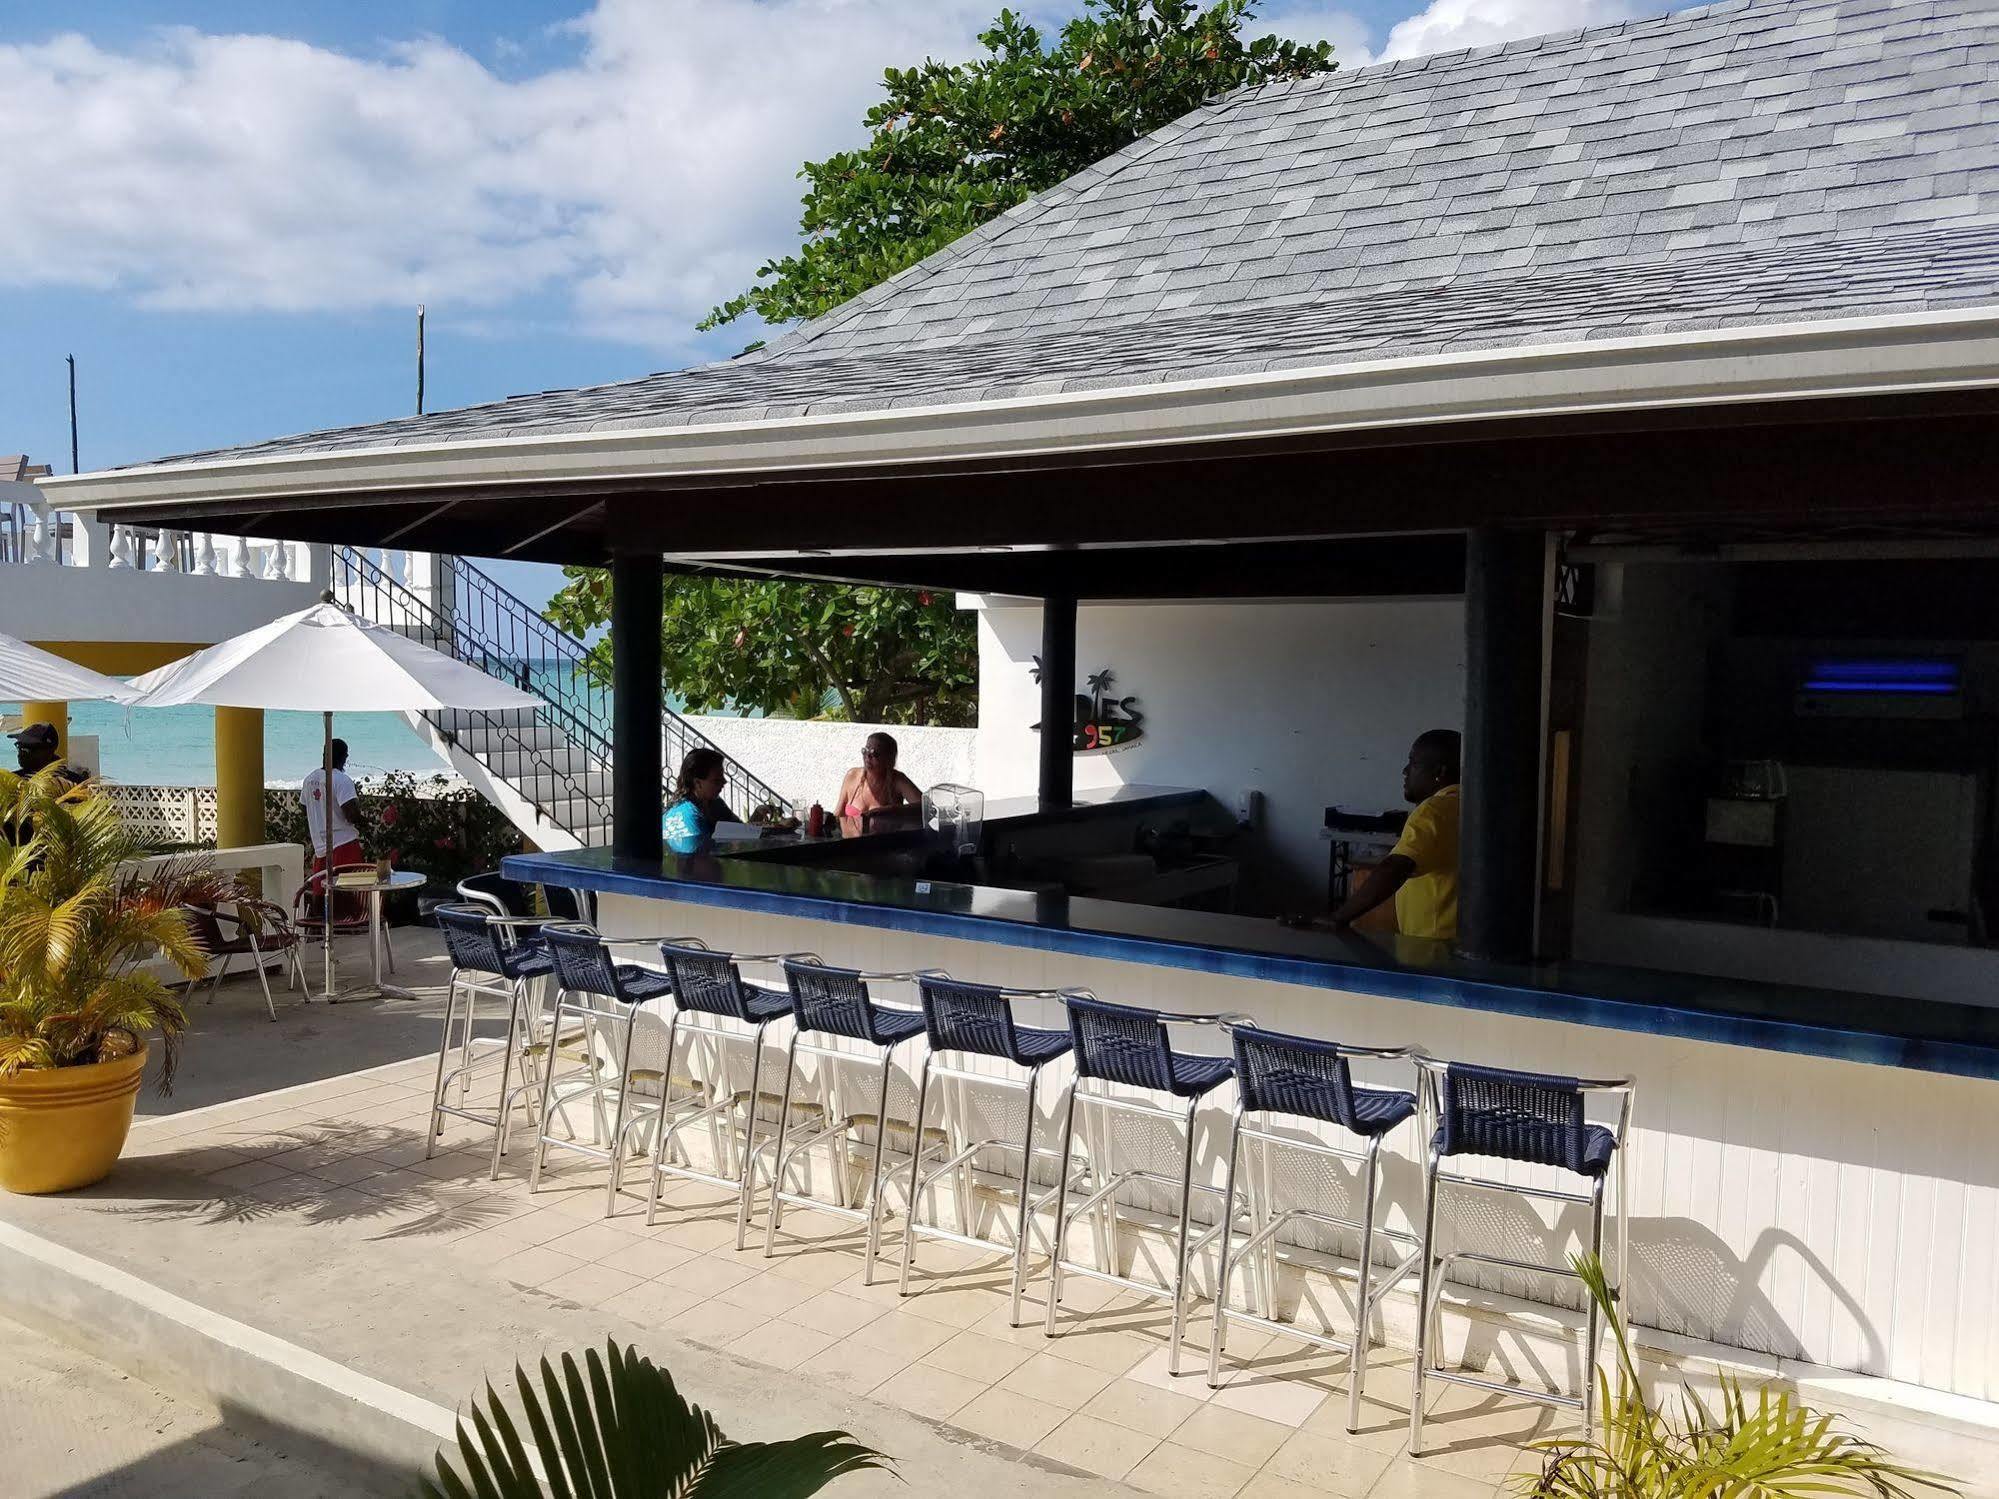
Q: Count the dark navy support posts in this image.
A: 3